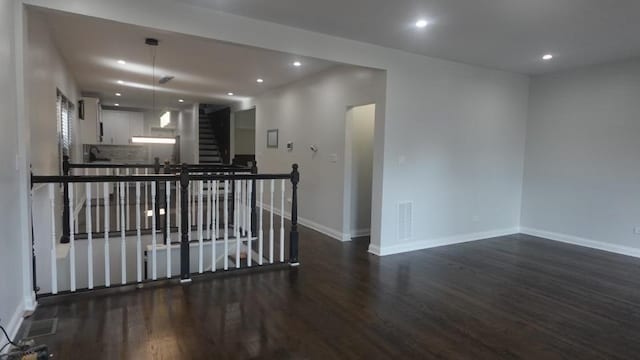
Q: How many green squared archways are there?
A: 0